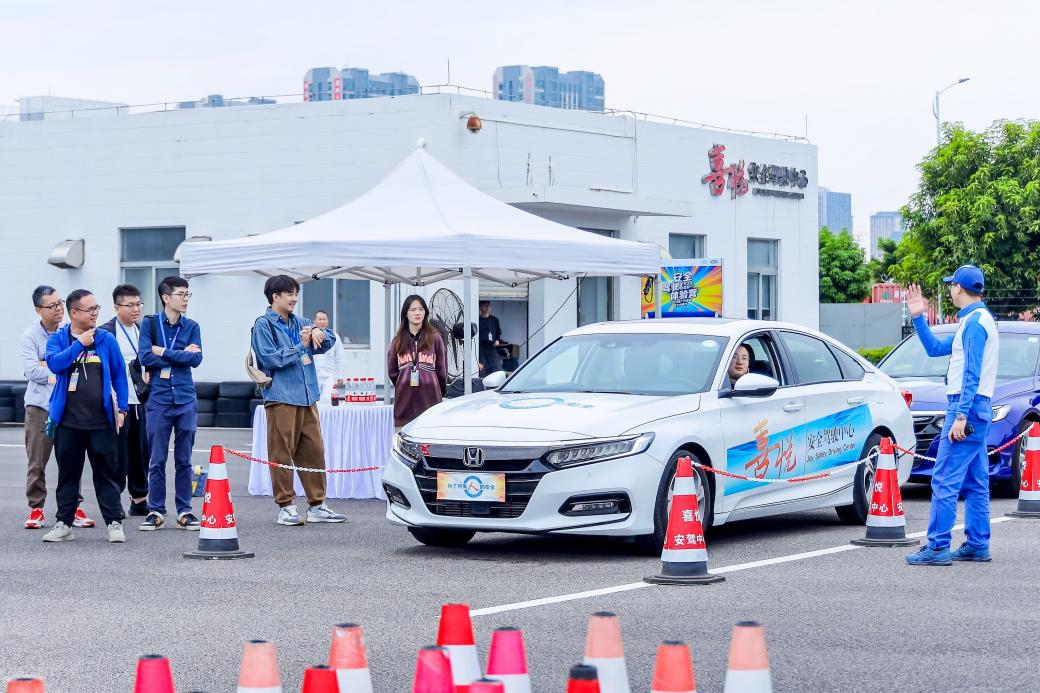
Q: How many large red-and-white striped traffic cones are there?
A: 4